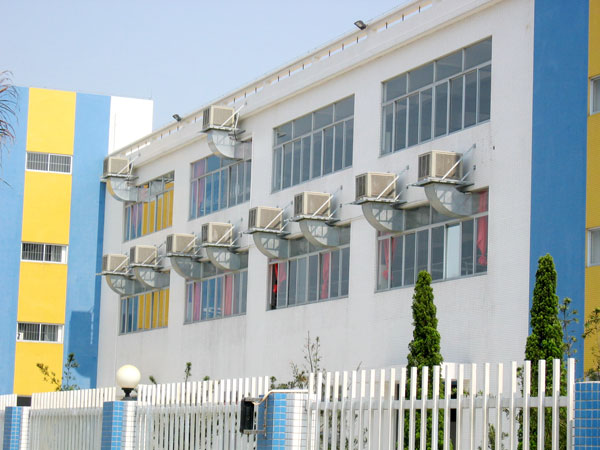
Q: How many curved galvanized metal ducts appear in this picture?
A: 10